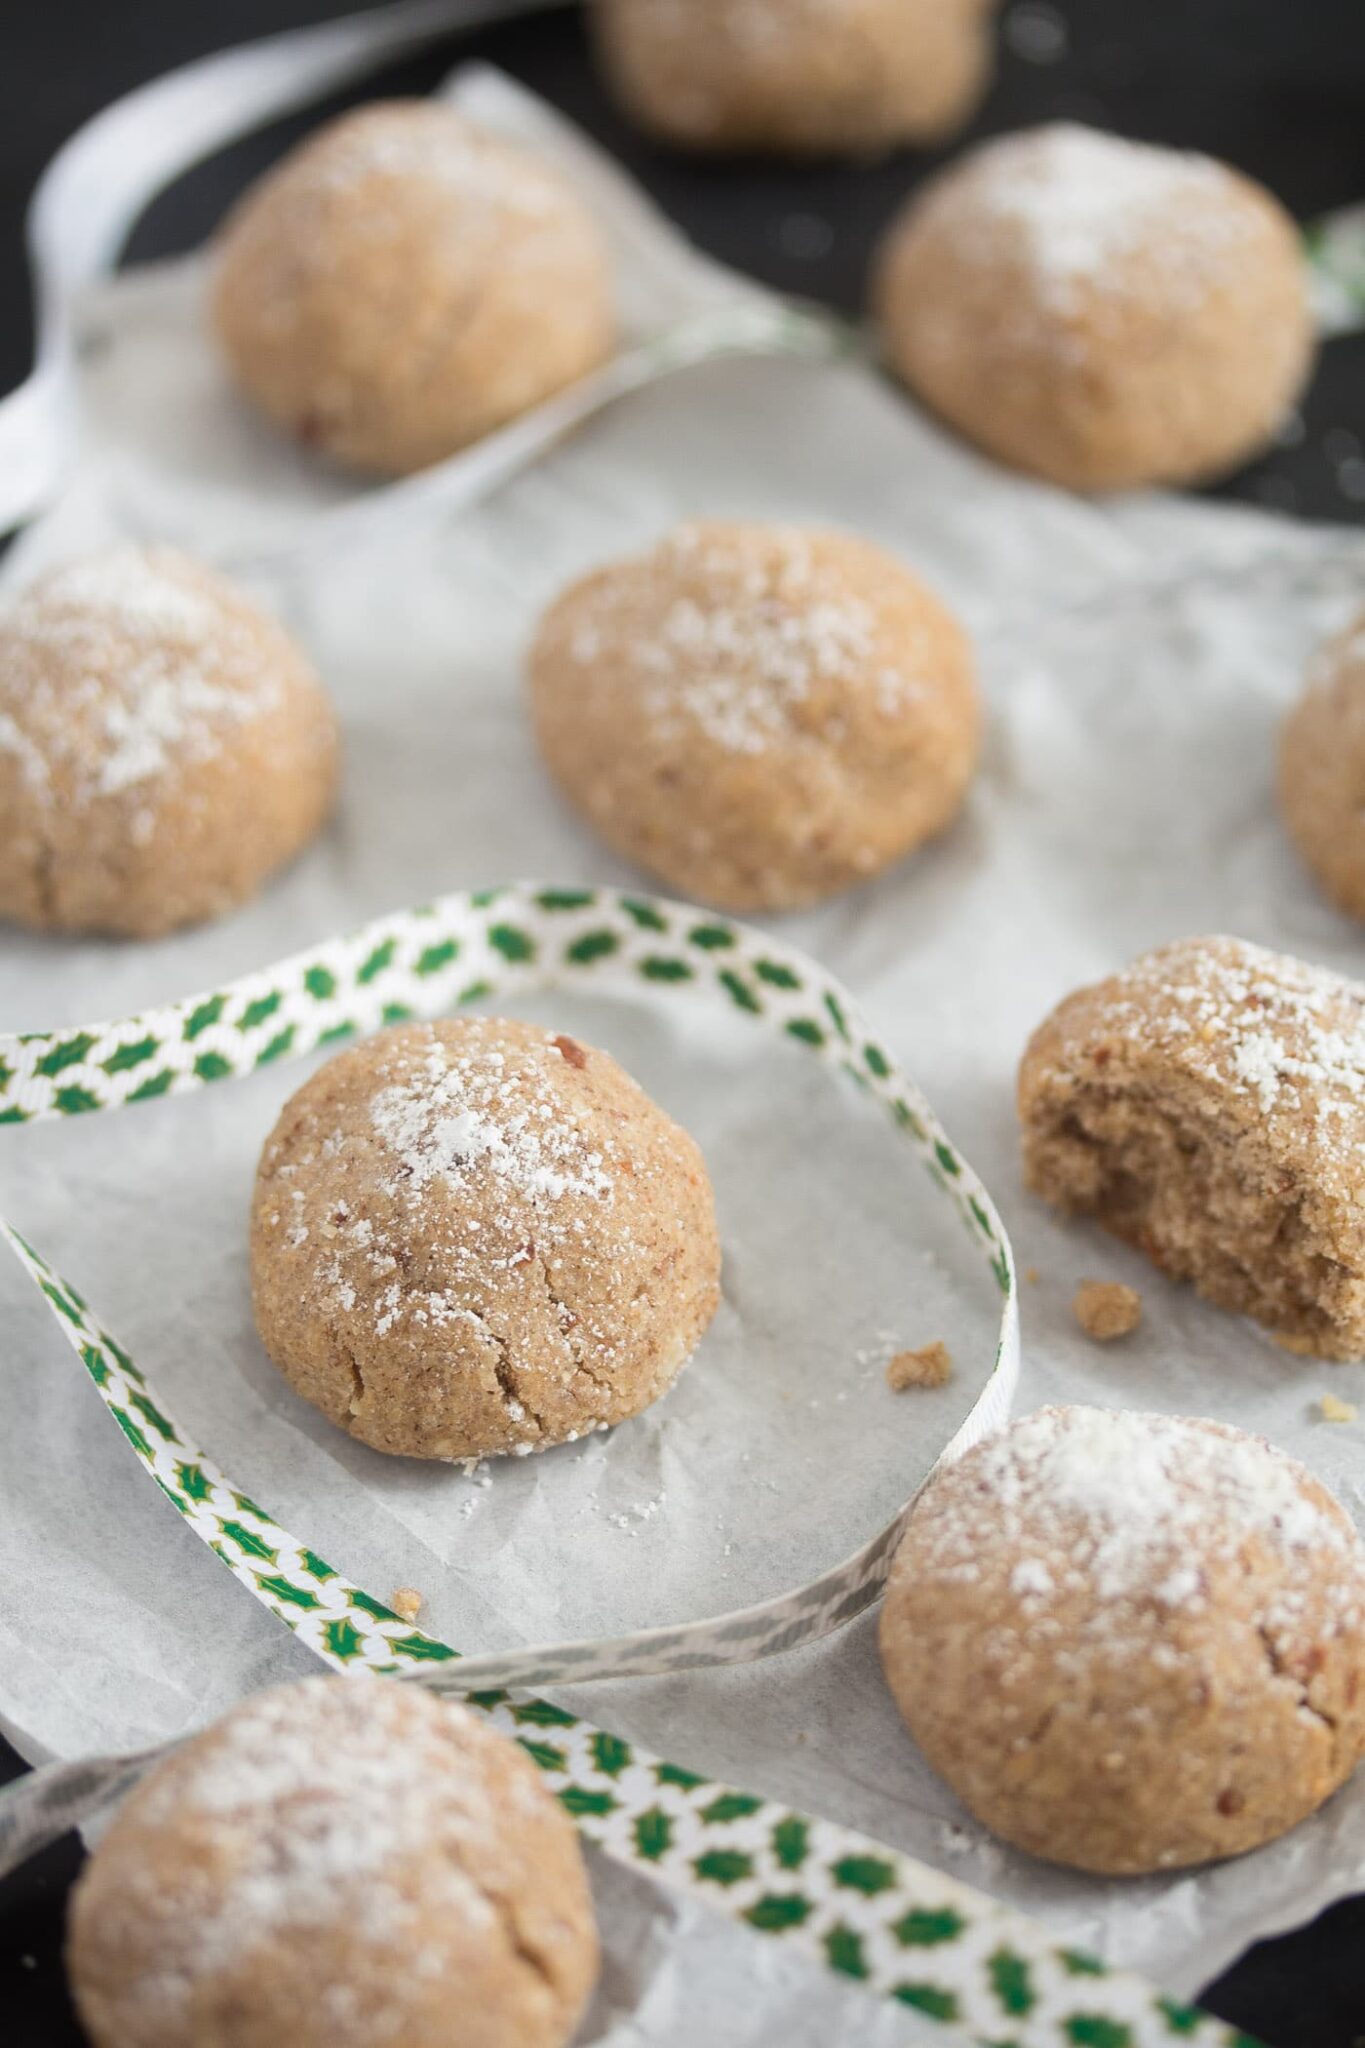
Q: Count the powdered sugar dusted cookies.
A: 10